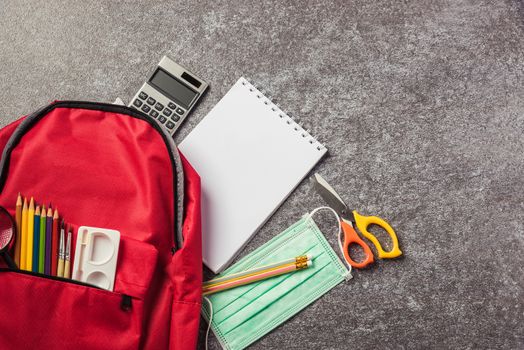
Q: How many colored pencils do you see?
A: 7